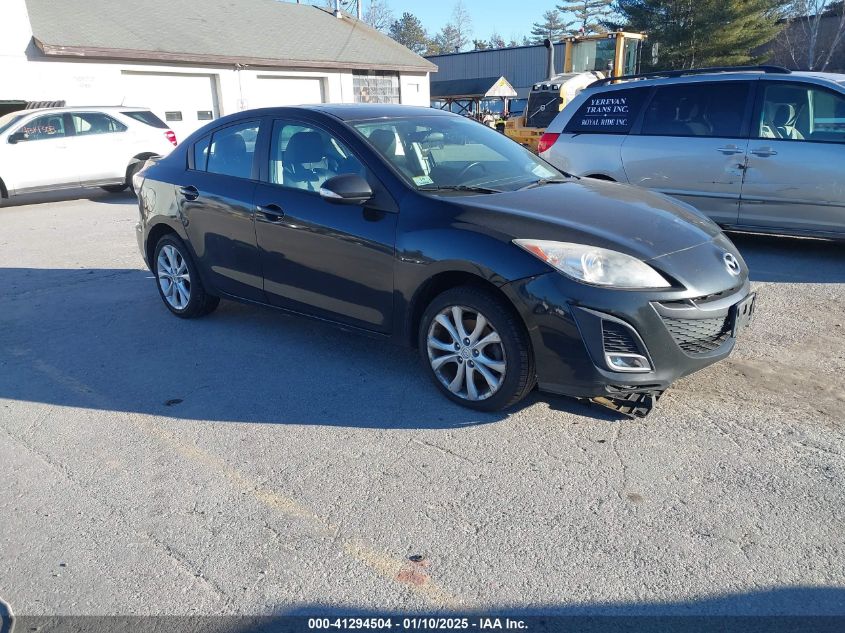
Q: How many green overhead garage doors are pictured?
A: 0